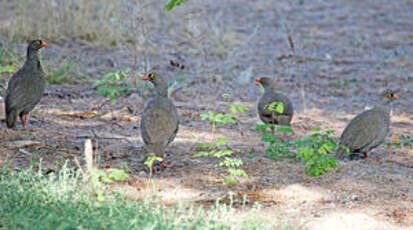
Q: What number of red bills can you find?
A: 4